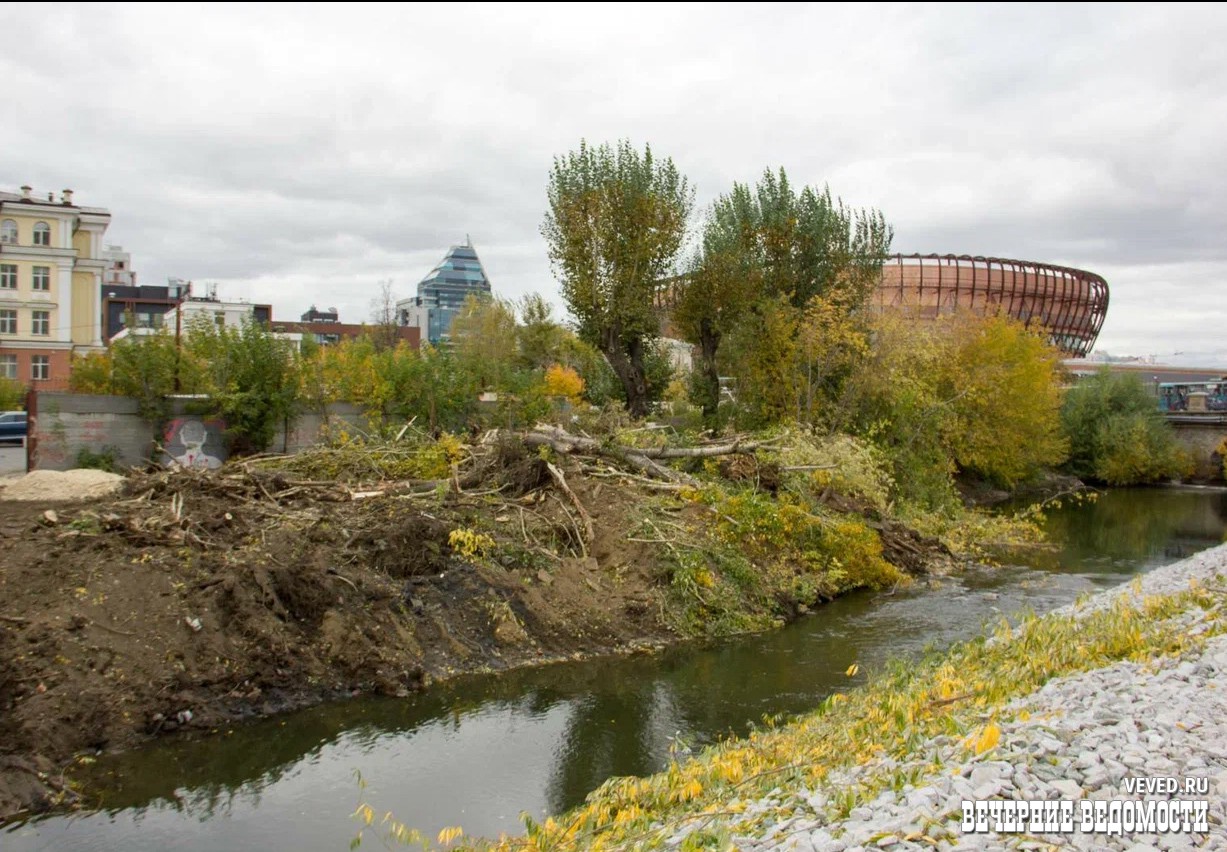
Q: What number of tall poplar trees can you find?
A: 2